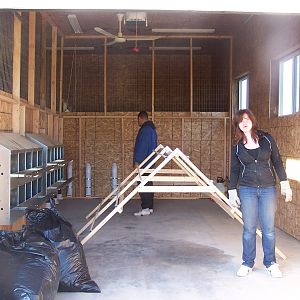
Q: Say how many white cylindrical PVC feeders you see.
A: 3